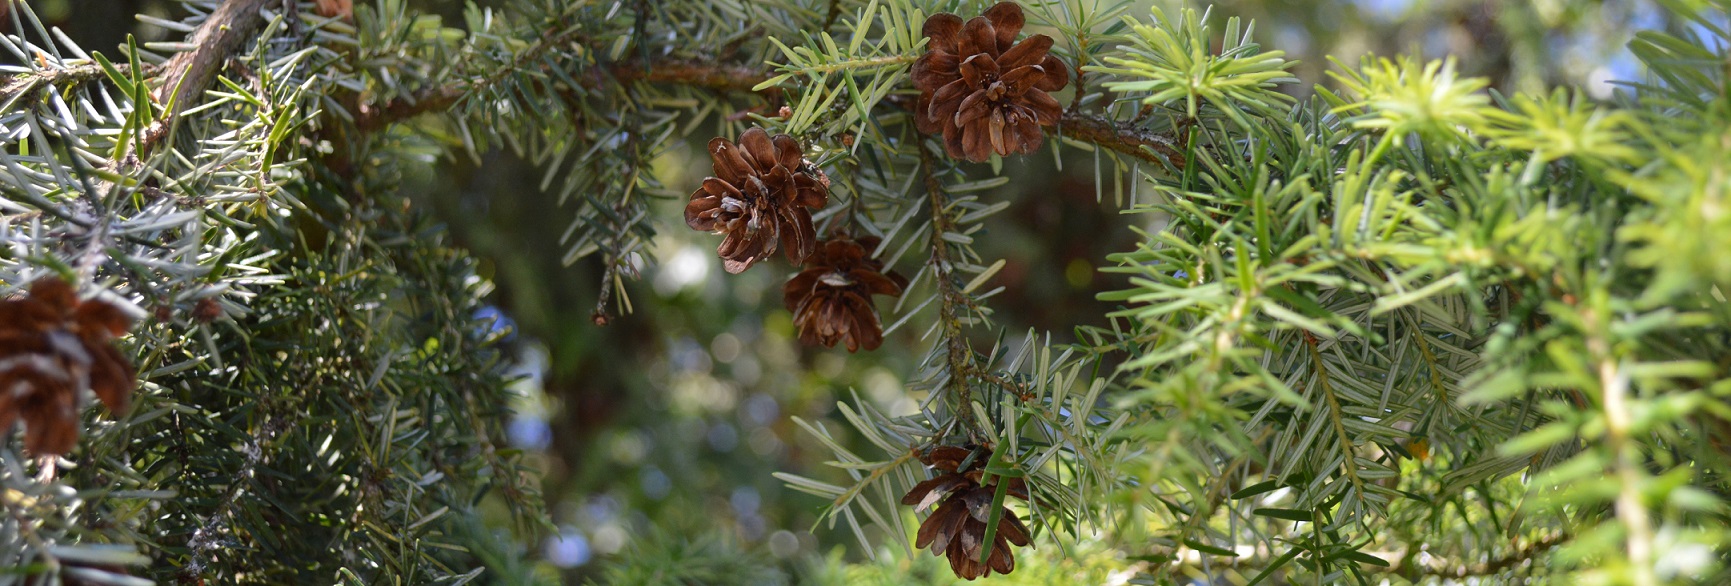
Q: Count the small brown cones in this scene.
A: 5